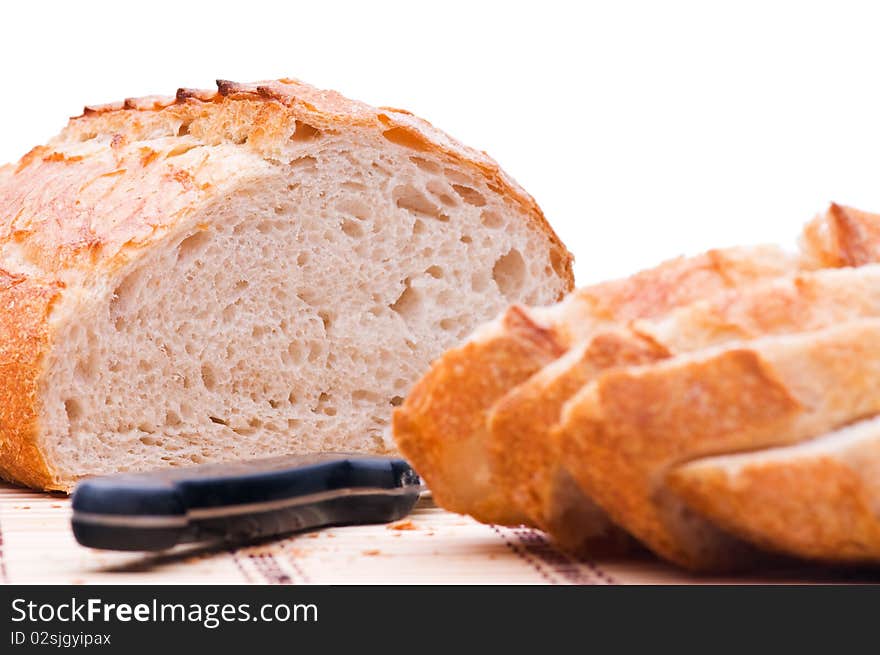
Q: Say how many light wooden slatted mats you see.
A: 1